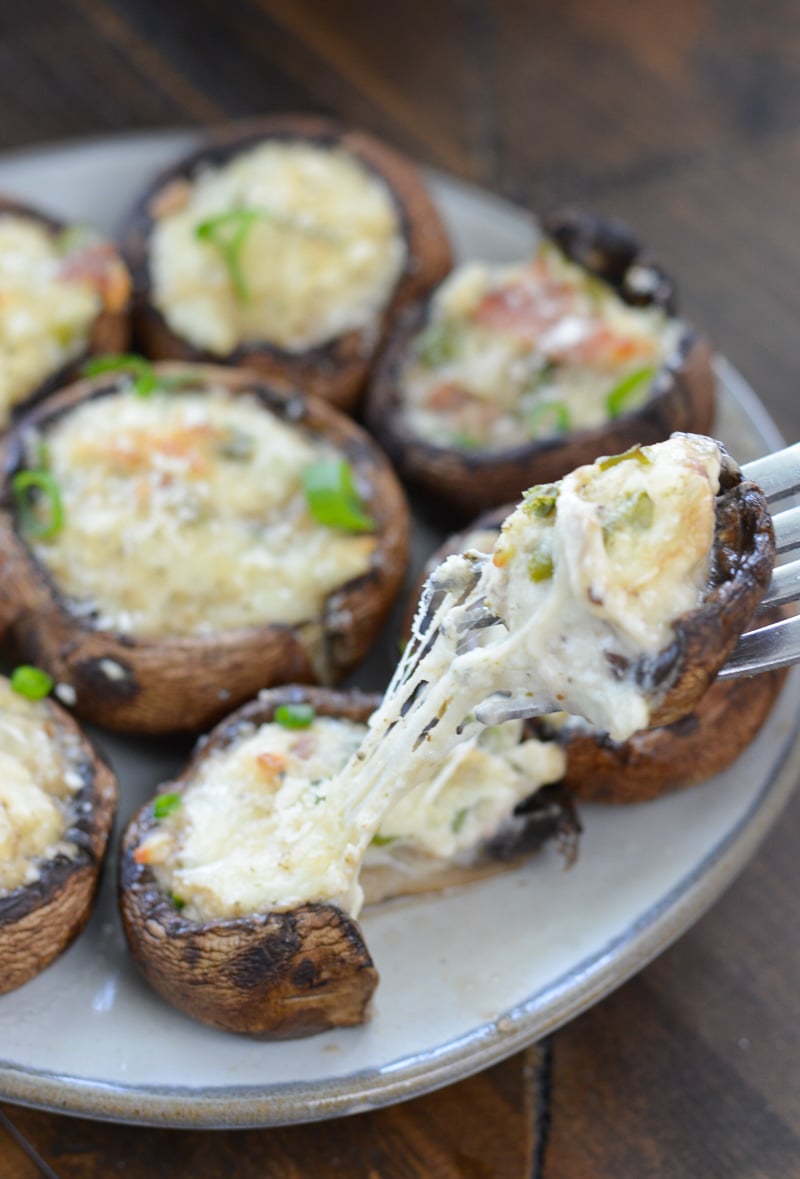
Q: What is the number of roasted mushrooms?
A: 7